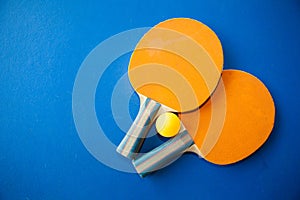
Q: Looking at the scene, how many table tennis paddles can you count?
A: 2